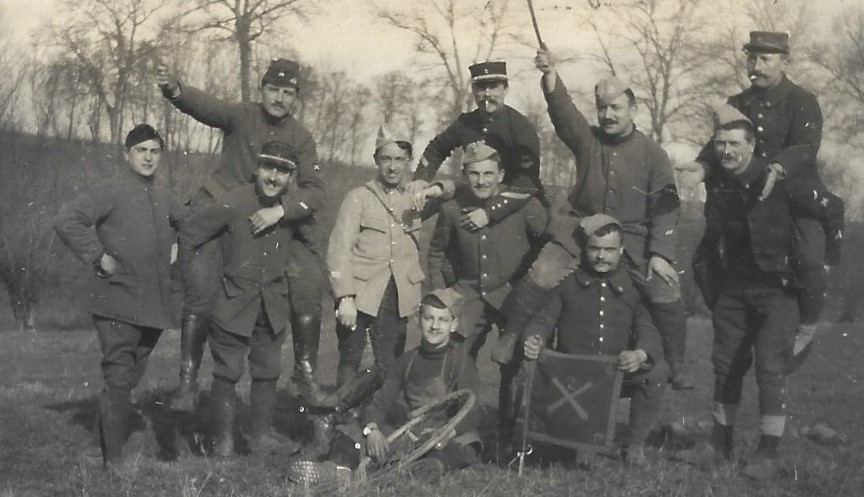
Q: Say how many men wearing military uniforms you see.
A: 11